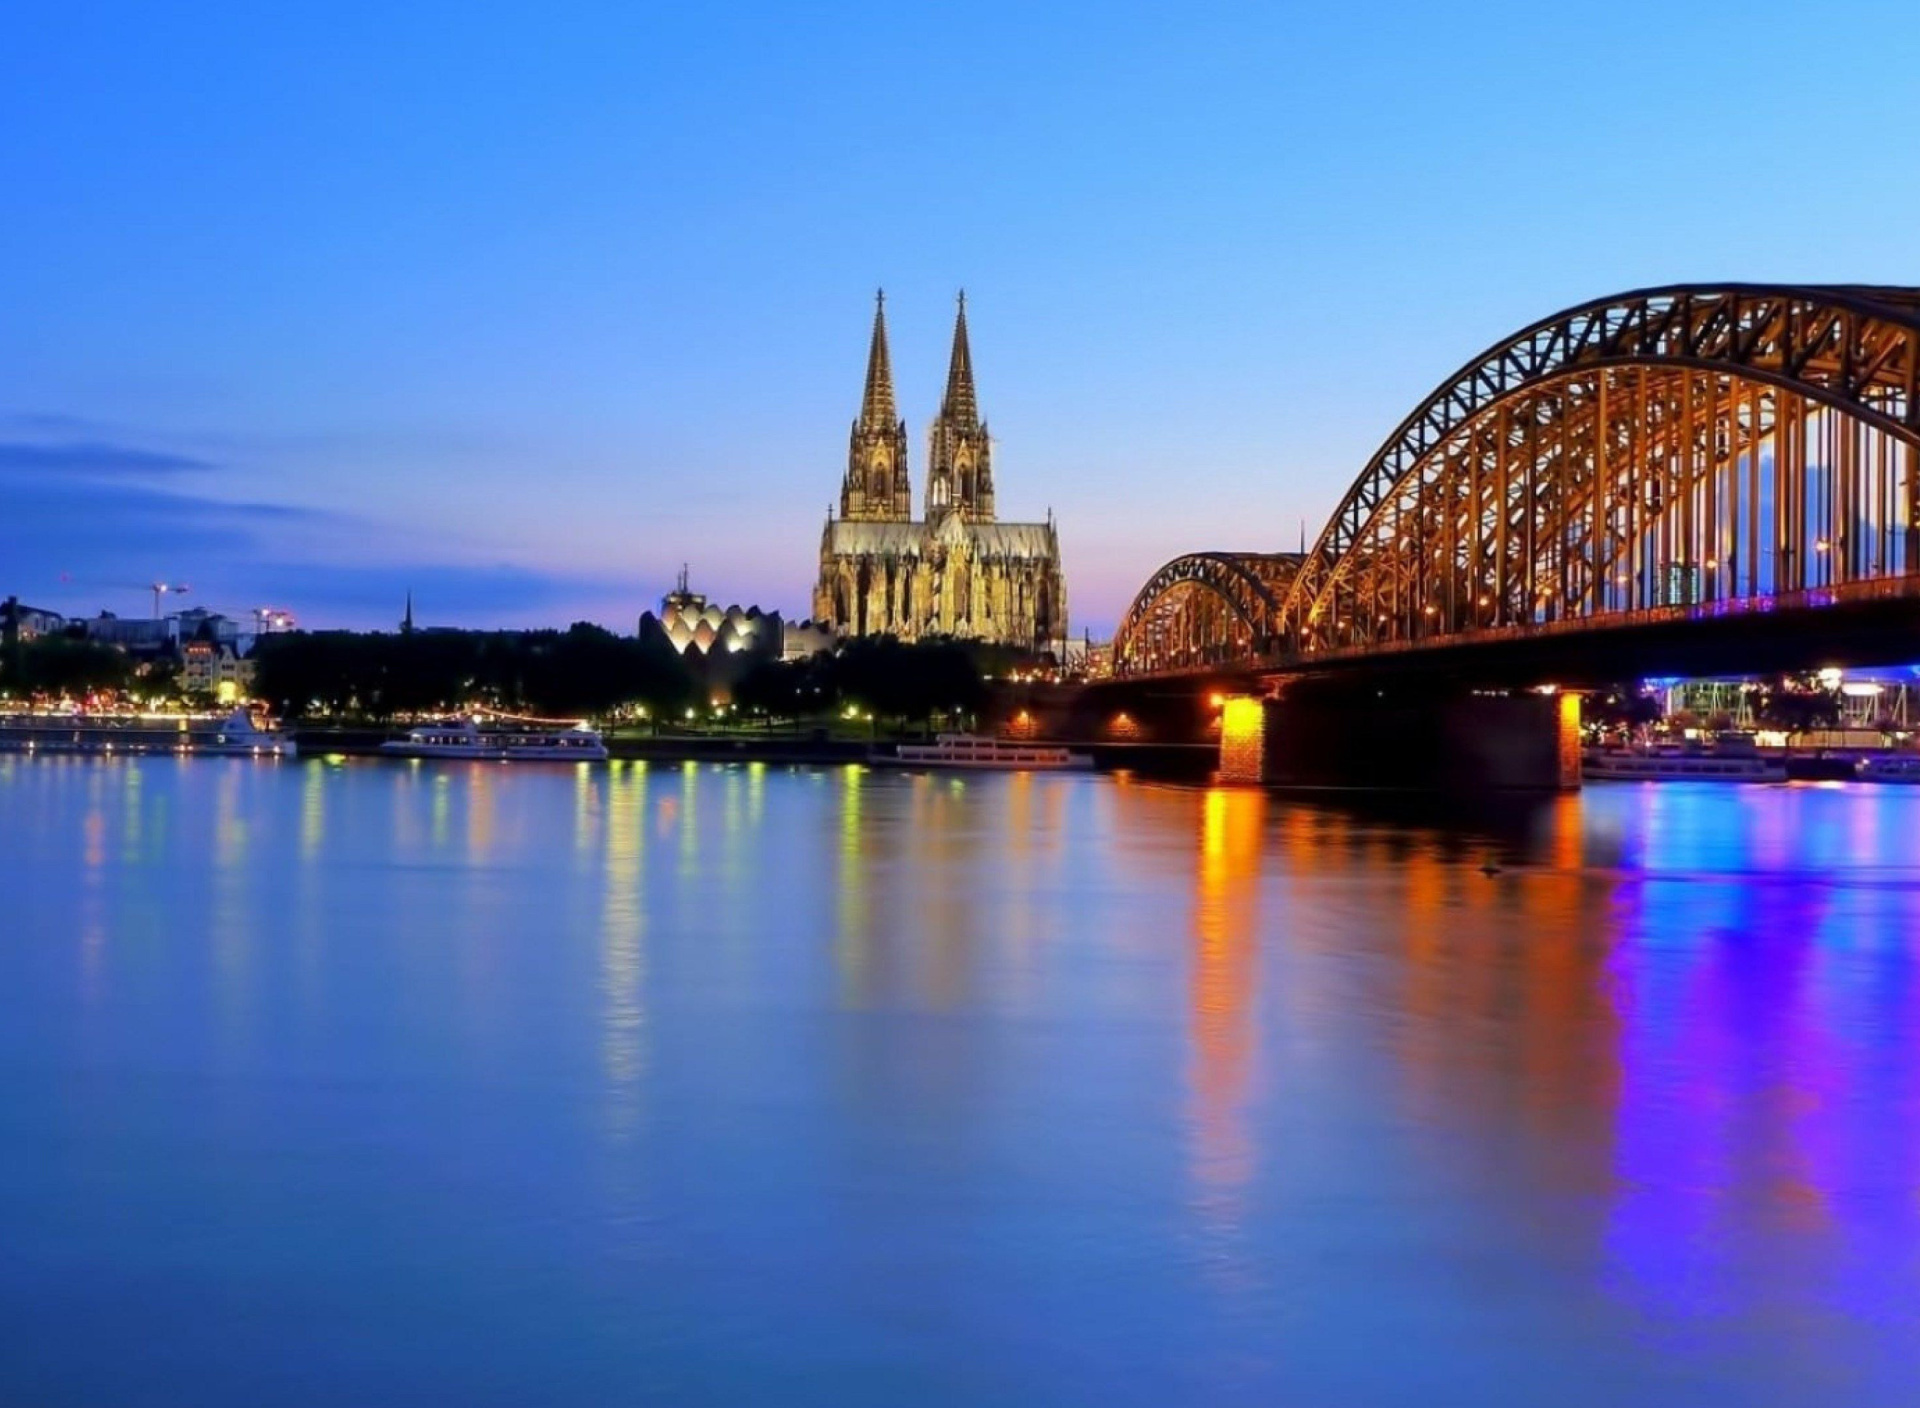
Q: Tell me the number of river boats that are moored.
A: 5